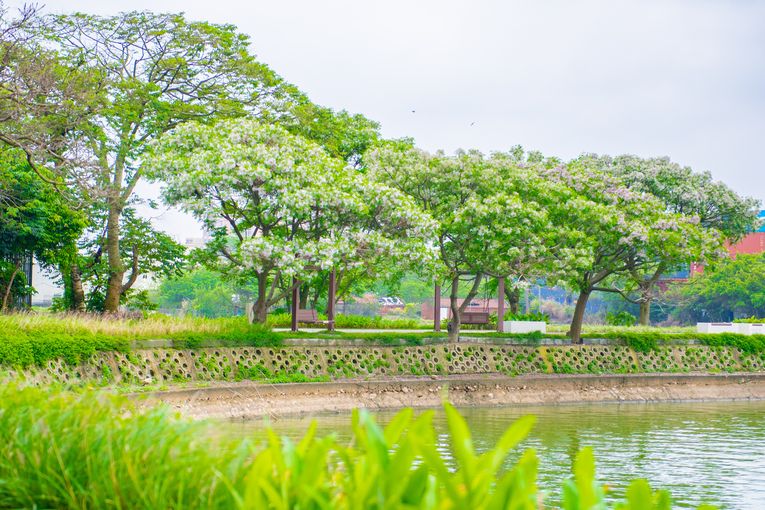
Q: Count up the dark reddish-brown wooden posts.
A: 4